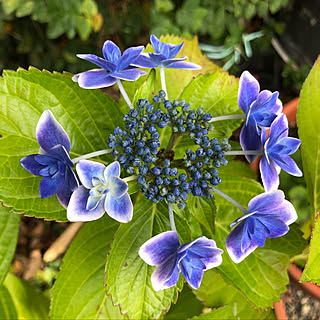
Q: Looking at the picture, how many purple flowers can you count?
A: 8